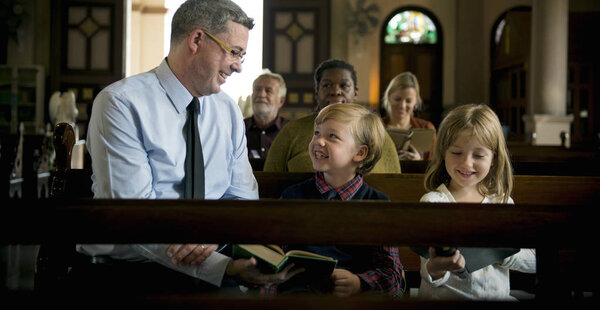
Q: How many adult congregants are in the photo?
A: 4